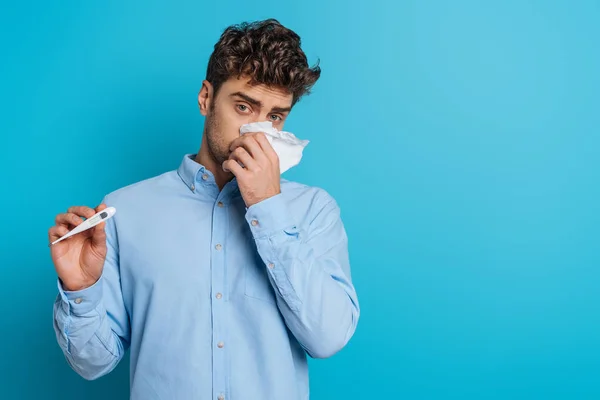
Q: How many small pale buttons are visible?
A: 10